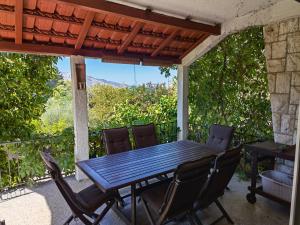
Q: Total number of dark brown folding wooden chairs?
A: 6